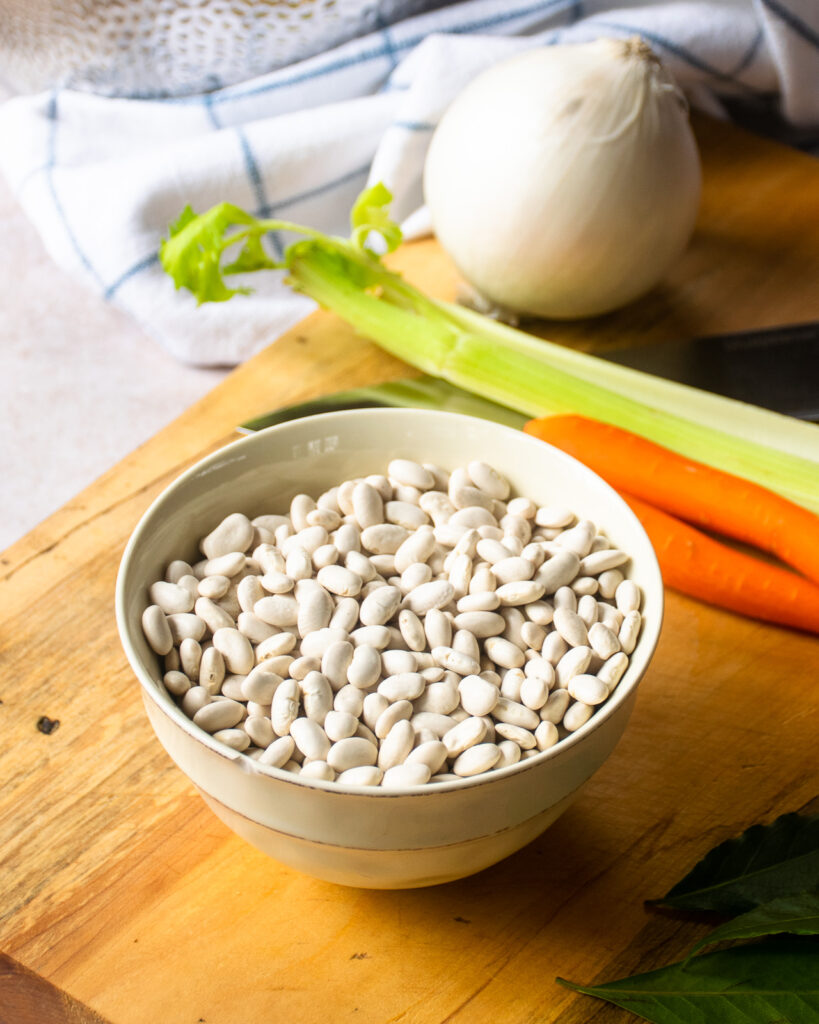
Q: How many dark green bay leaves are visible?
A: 3